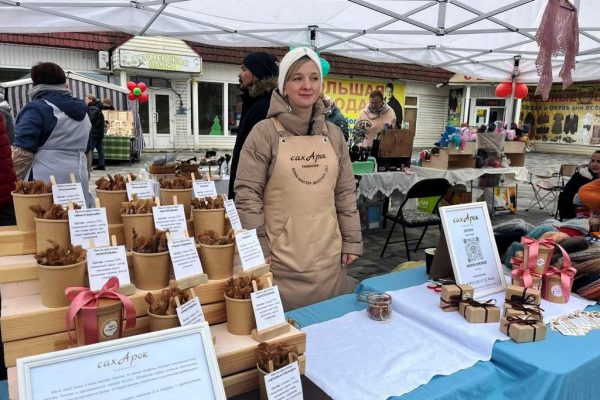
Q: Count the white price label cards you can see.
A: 12